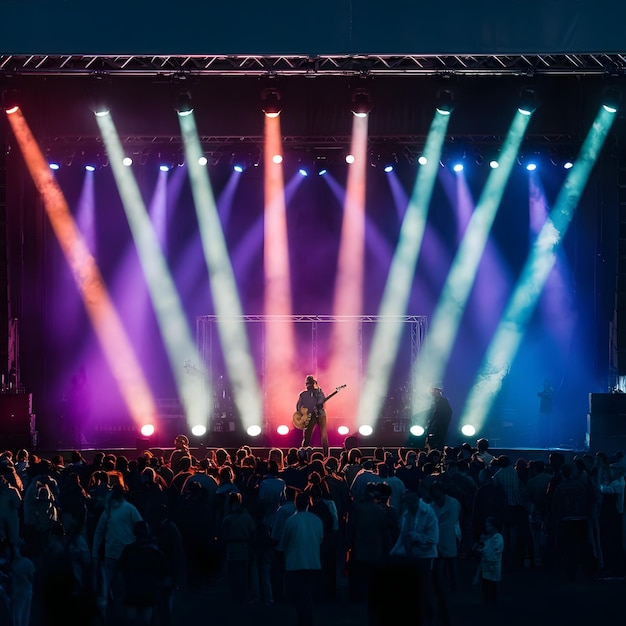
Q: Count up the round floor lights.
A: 8